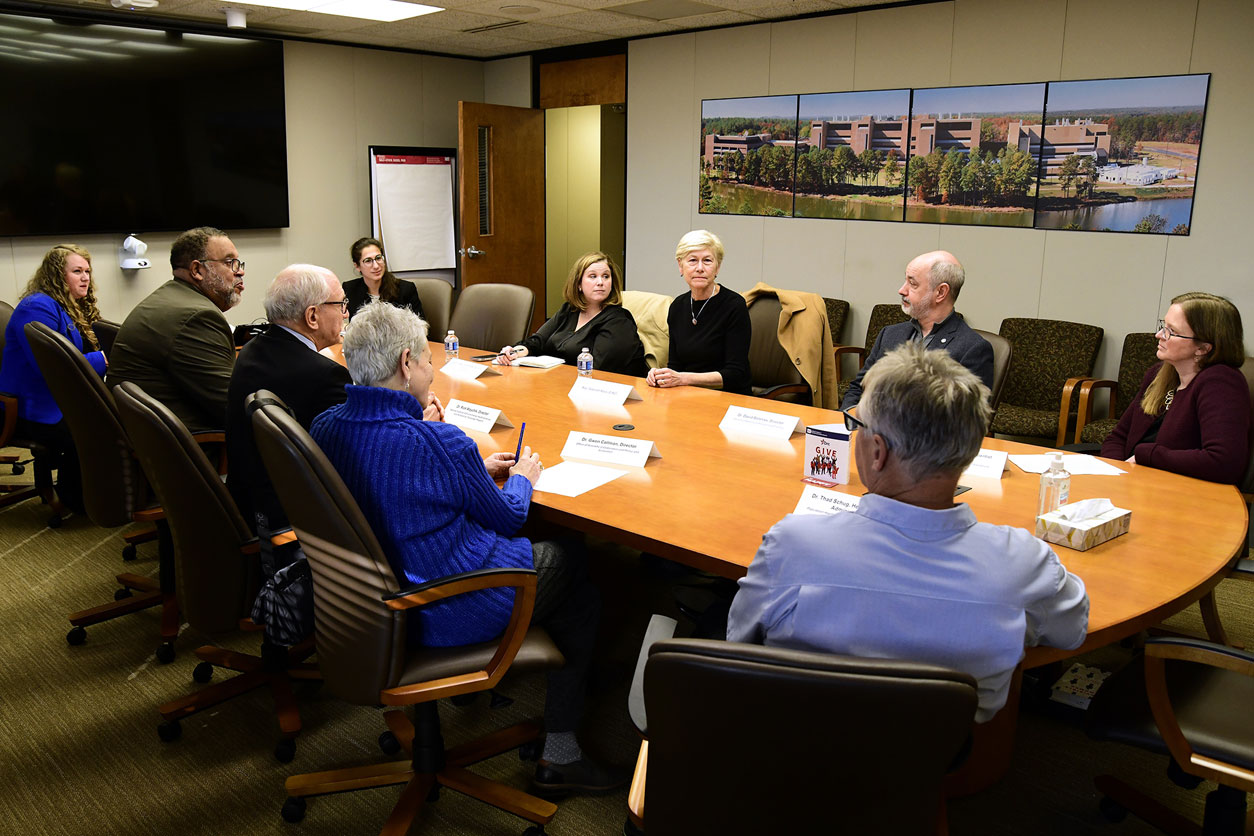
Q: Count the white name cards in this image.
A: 7